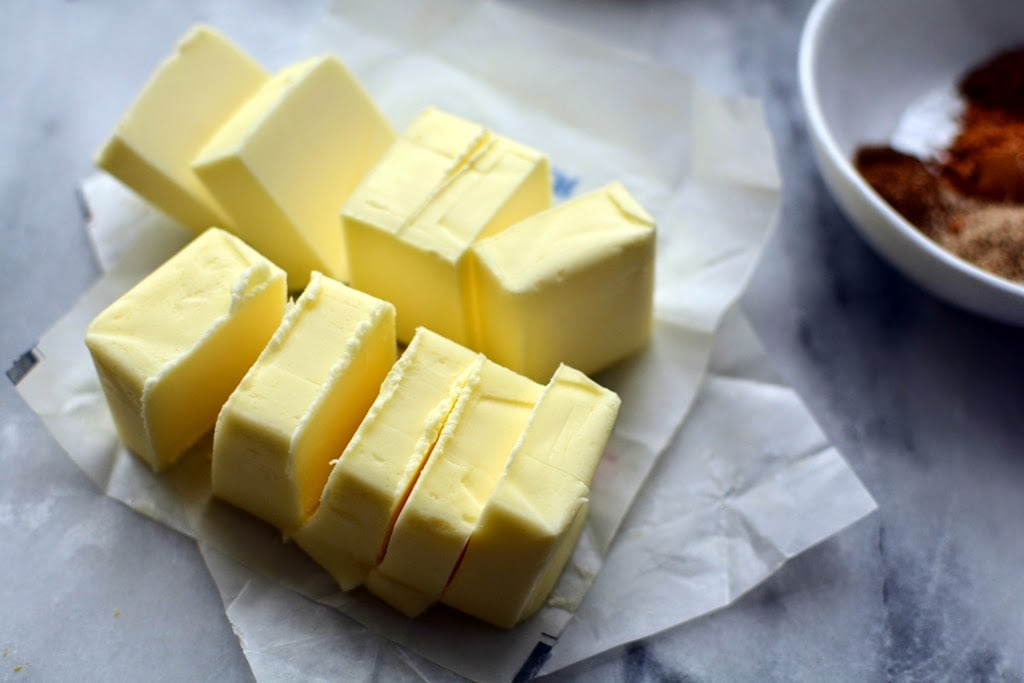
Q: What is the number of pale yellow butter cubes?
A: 9